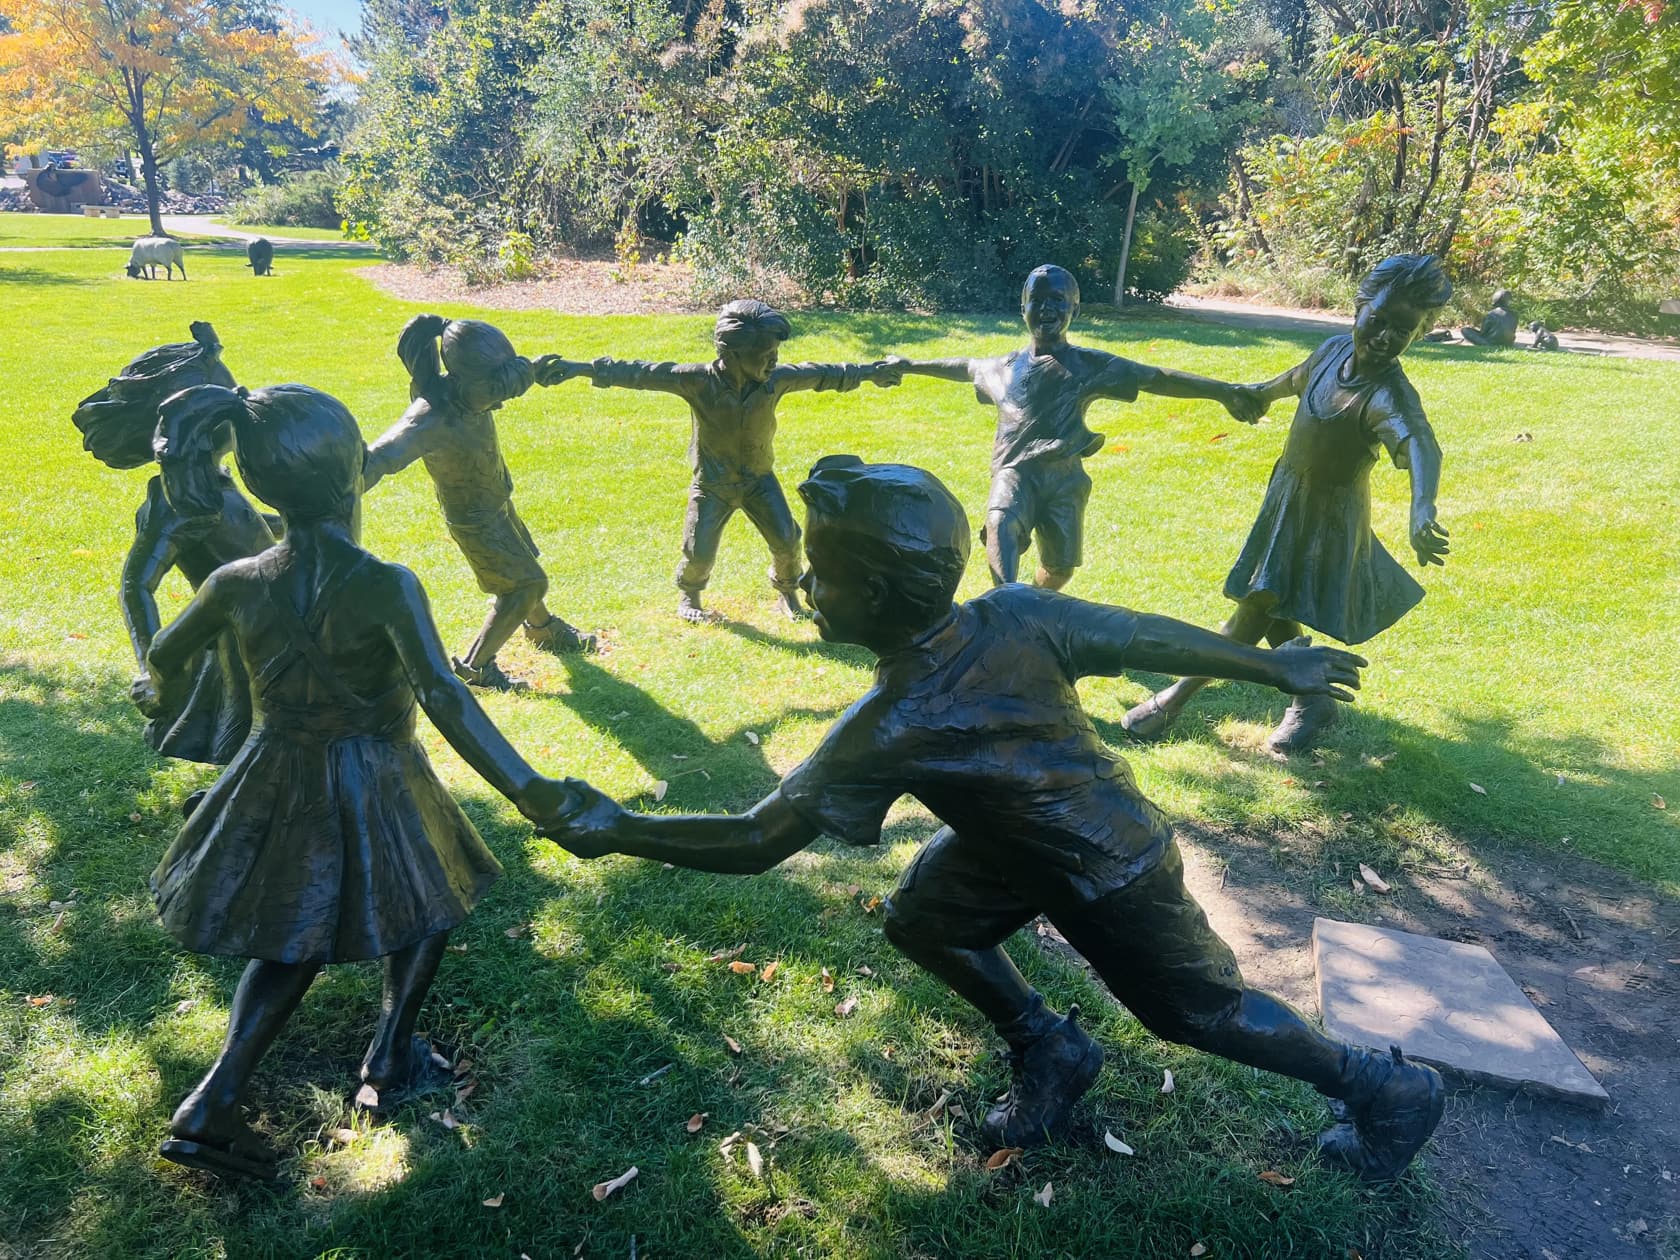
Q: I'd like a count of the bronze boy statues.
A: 3